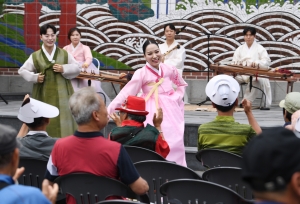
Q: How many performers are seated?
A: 3